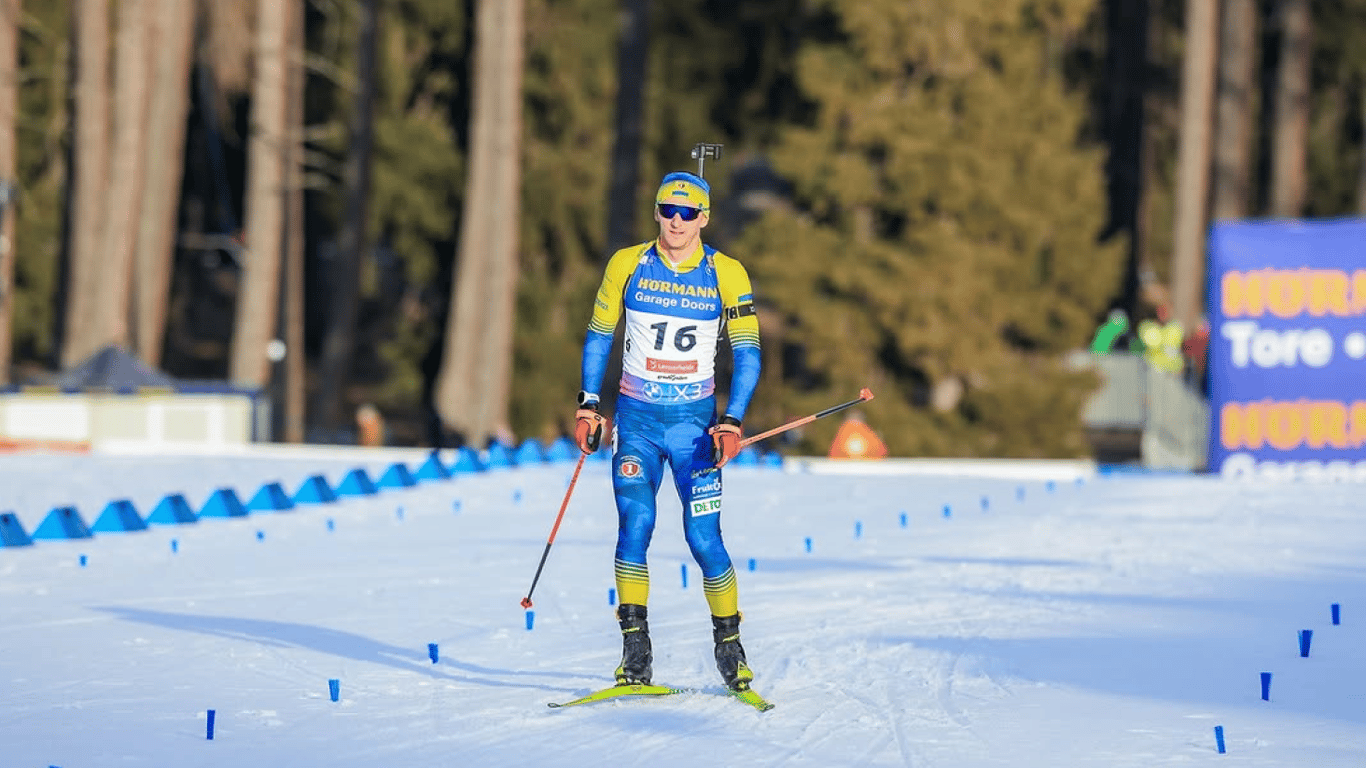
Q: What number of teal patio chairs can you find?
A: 0